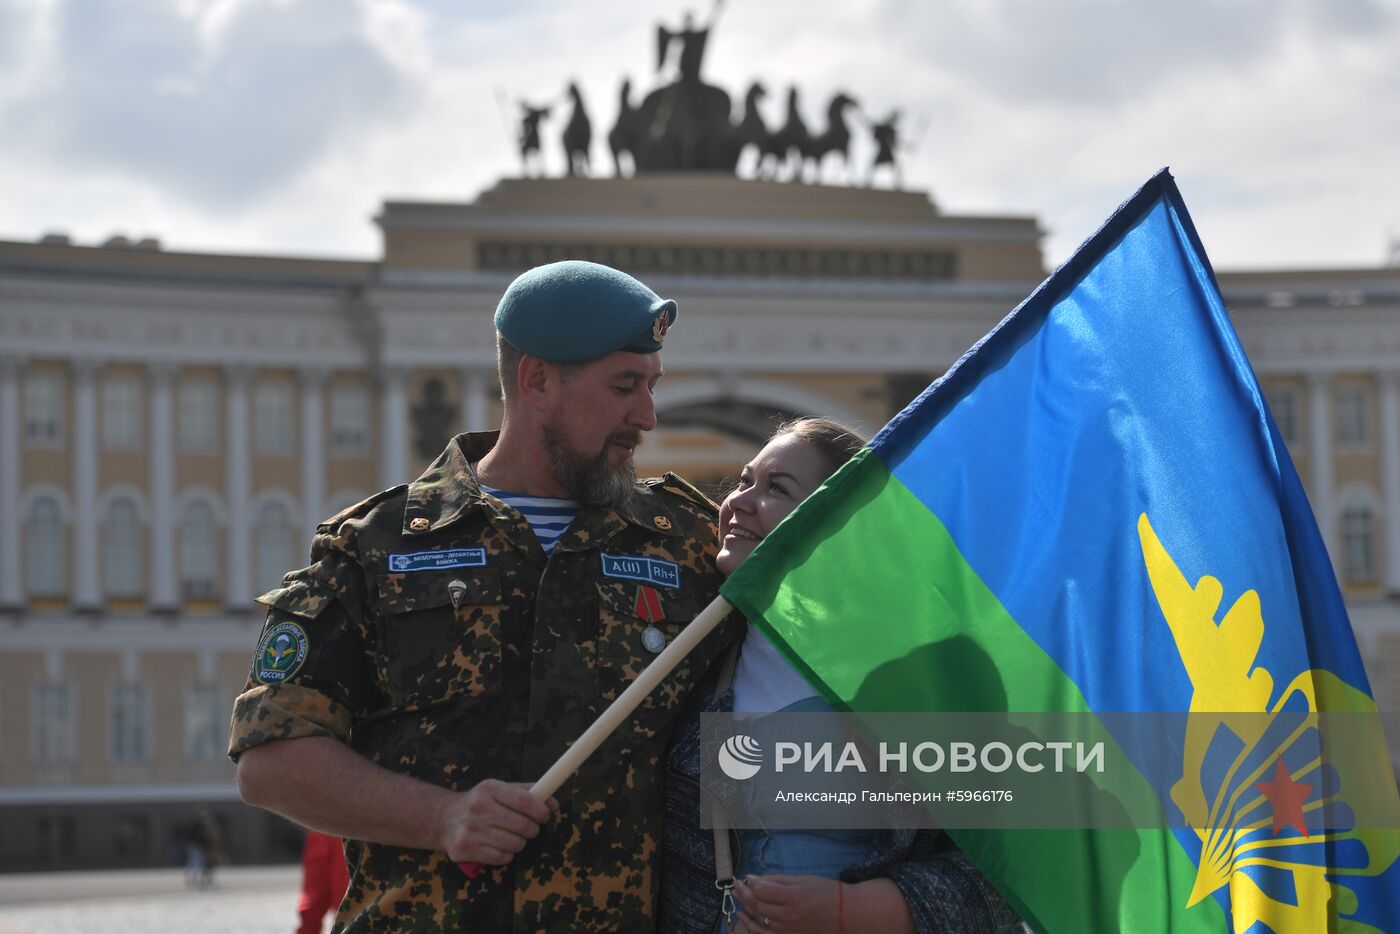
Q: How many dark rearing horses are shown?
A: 5